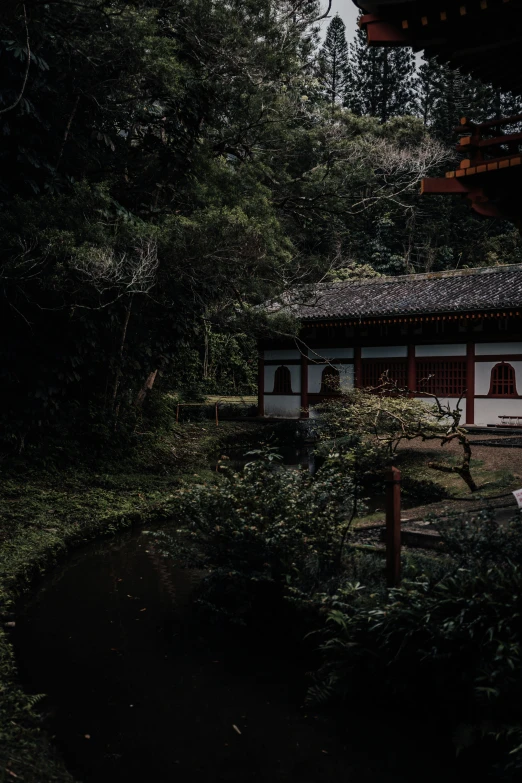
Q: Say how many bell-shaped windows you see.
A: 3